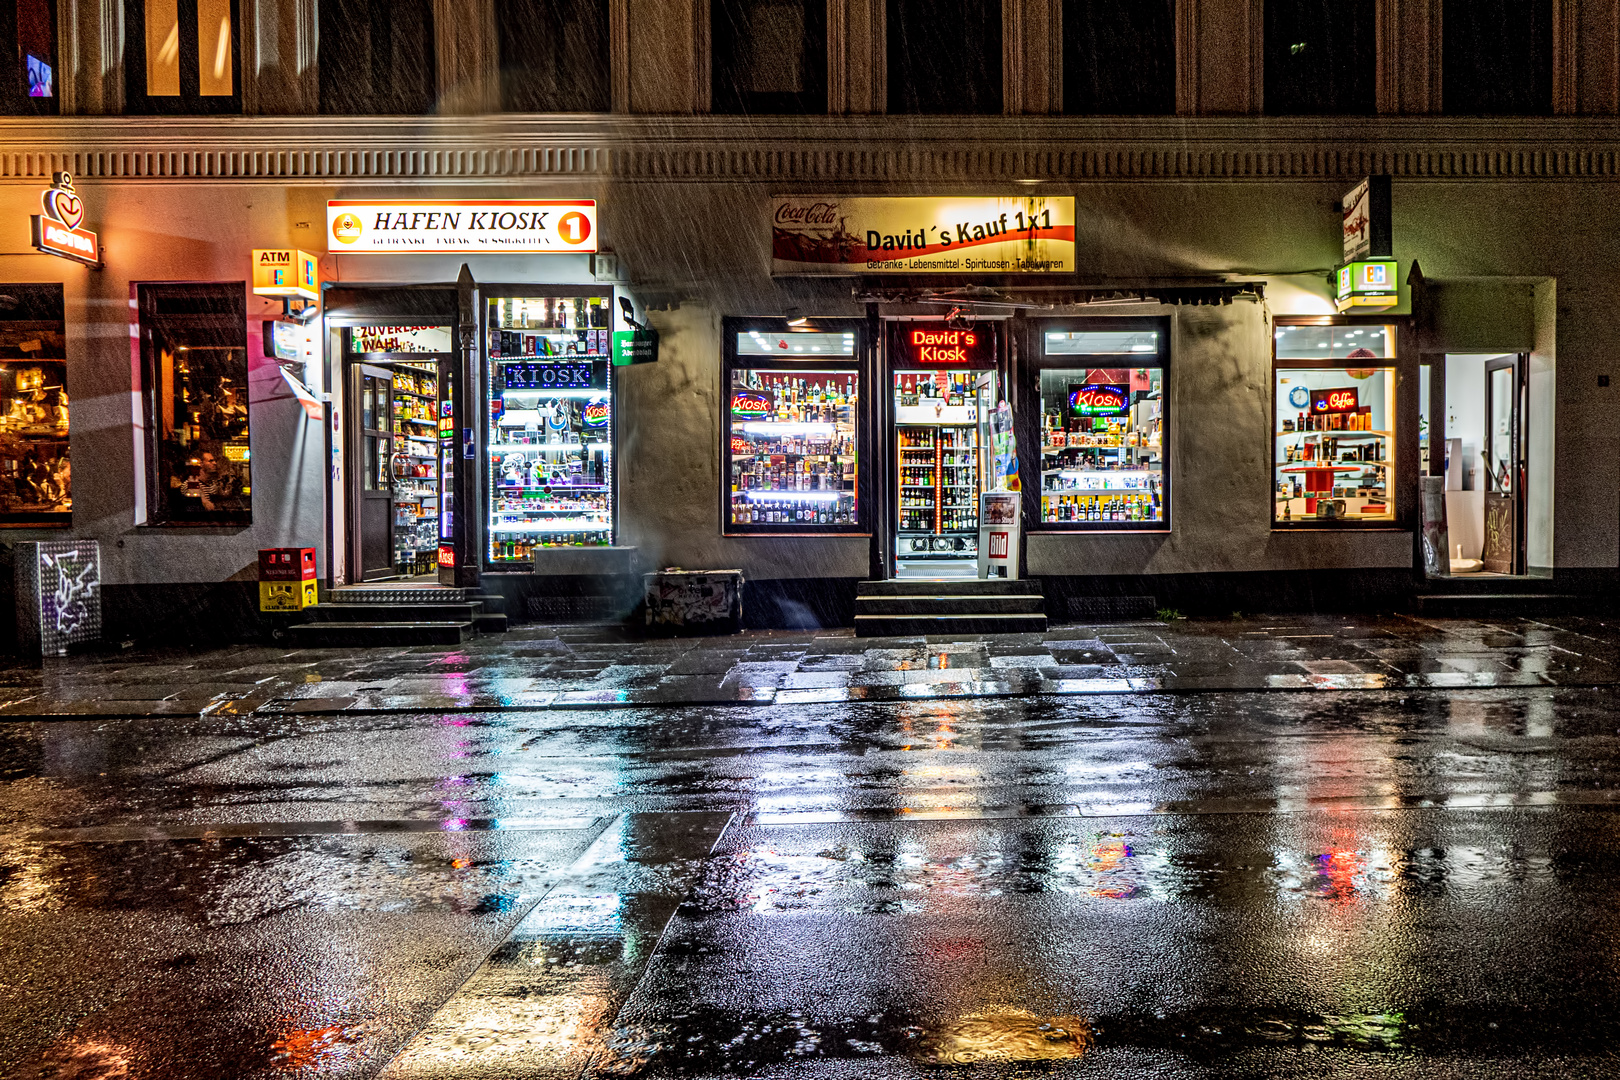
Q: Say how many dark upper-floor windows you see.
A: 7